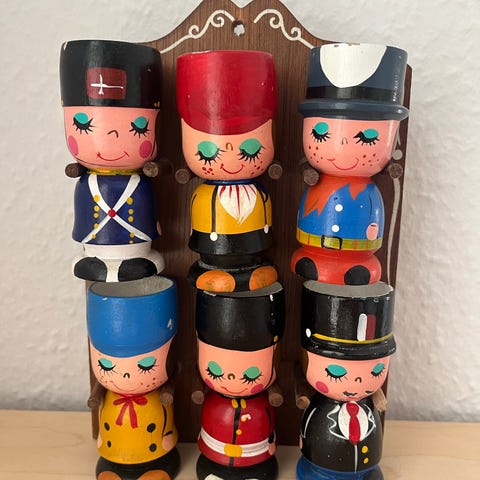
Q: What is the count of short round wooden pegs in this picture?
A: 12